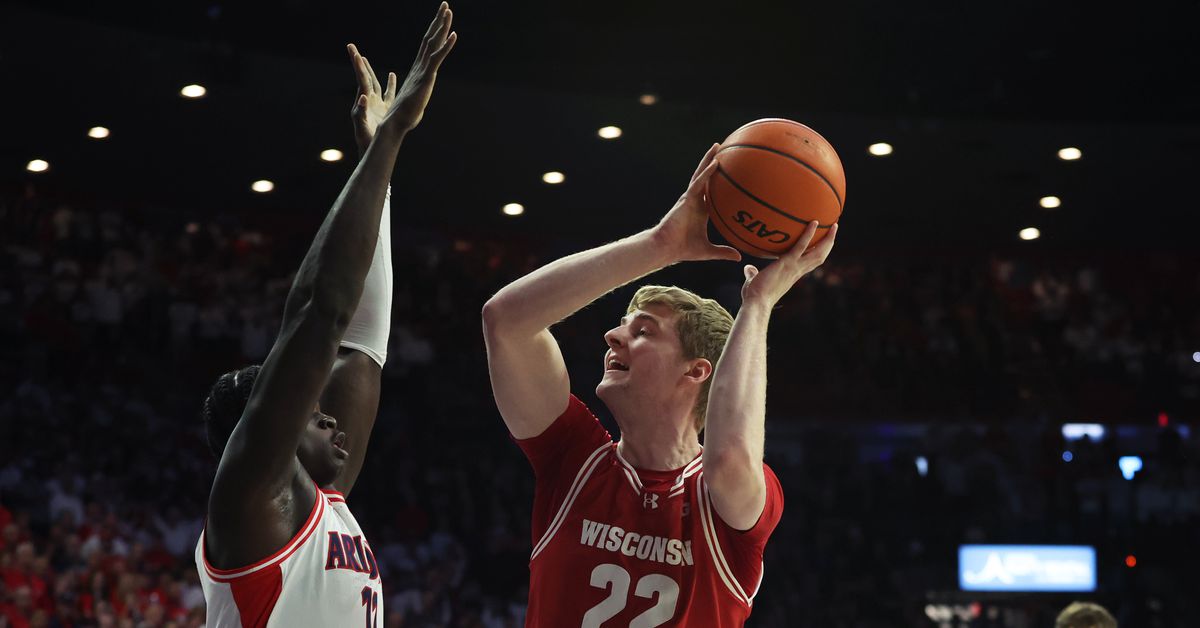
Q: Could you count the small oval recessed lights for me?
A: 13